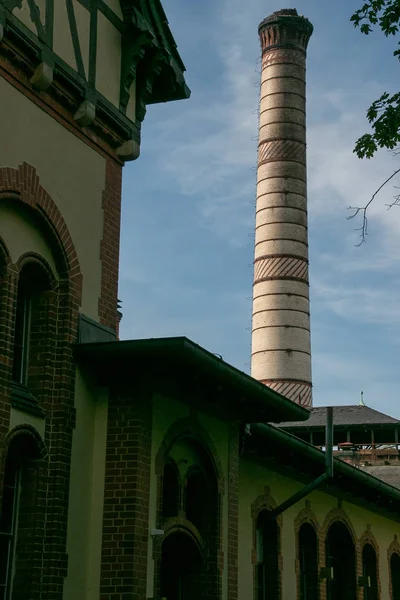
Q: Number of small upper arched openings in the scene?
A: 2